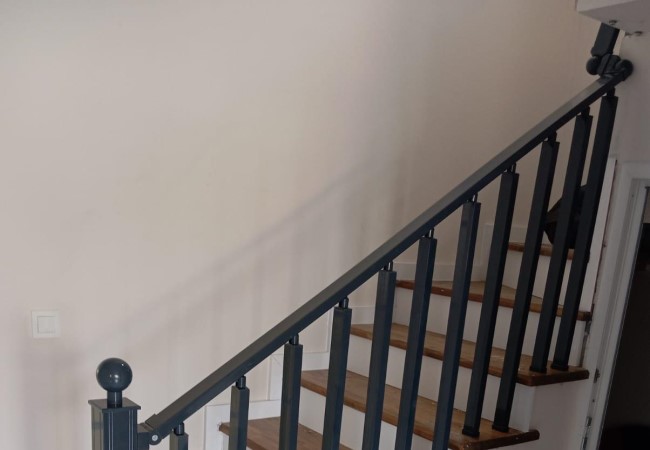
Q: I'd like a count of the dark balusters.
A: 11